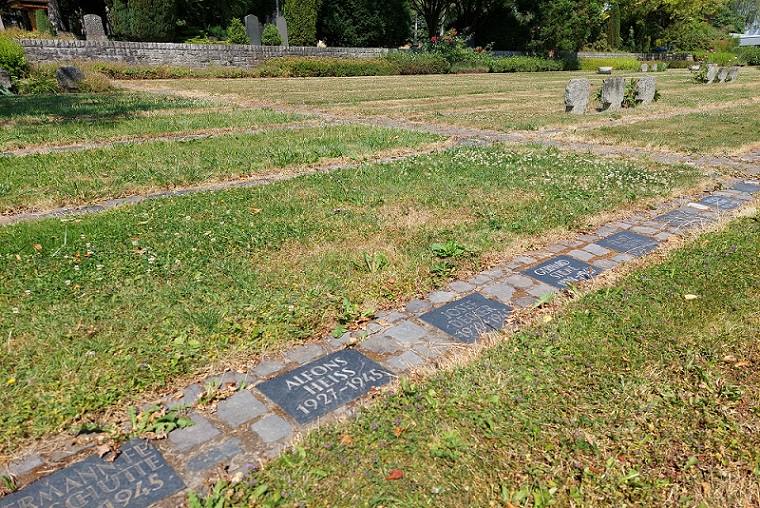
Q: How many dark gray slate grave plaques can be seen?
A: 8